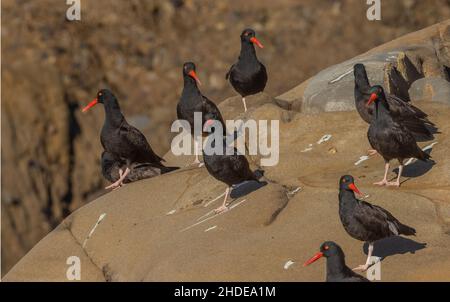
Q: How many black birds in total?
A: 9